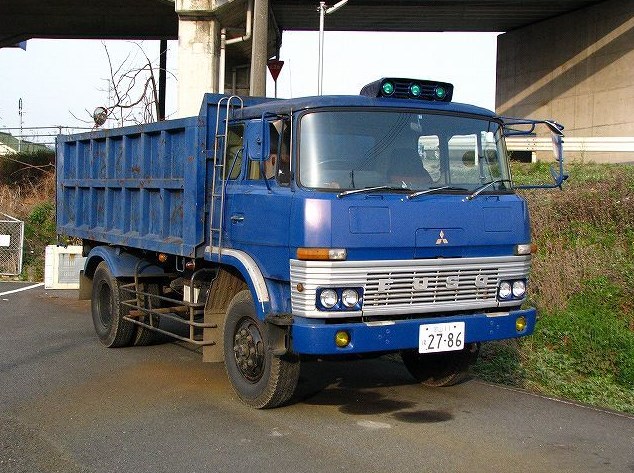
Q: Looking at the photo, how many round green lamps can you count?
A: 3